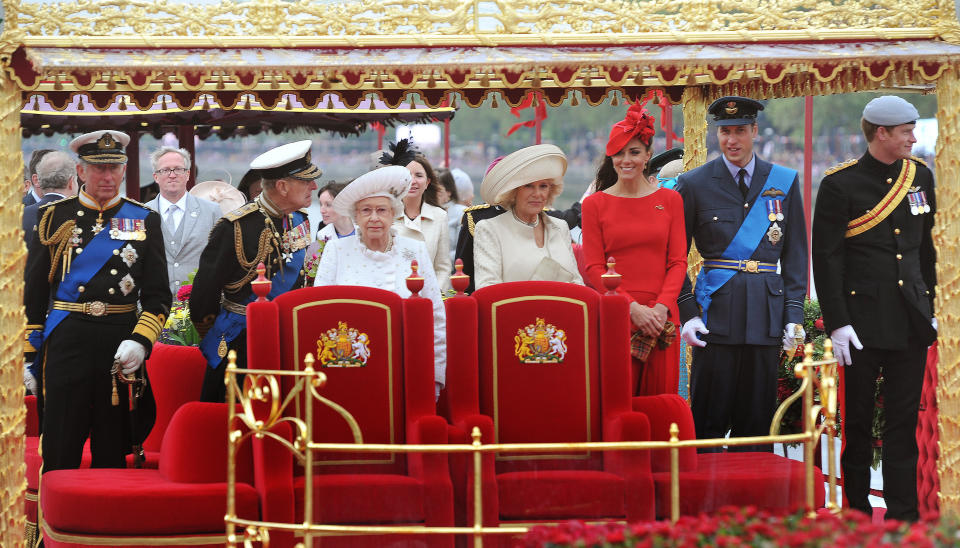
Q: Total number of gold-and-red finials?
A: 4